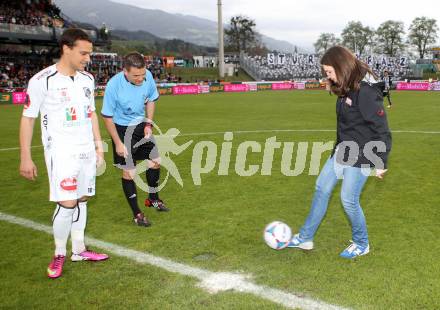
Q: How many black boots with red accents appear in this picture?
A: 2